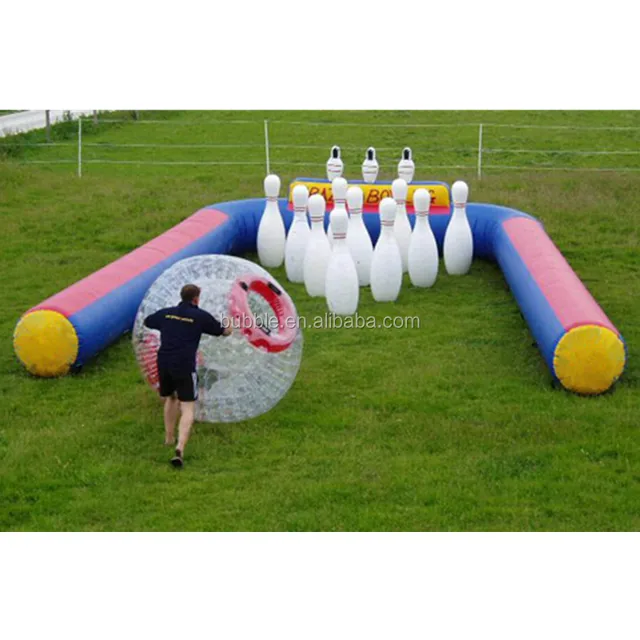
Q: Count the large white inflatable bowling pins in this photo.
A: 10